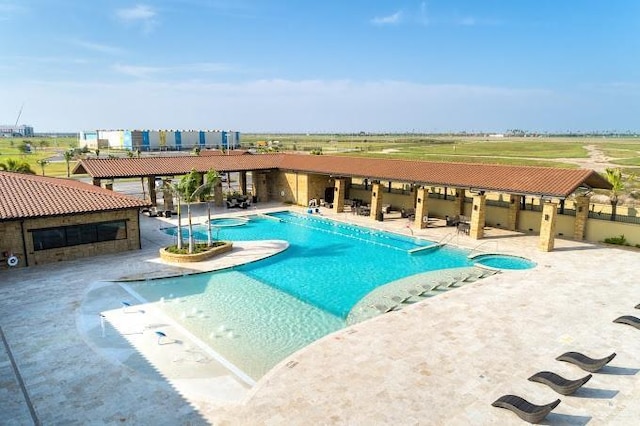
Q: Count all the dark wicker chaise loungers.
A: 5